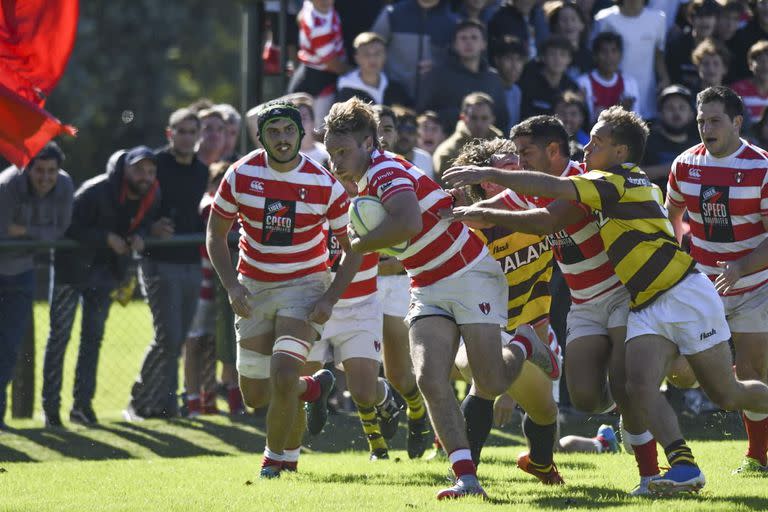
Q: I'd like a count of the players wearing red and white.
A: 5